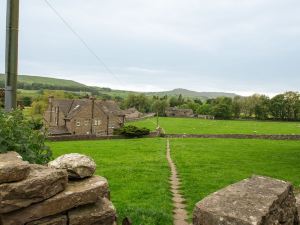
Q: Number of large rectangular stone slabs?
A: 1